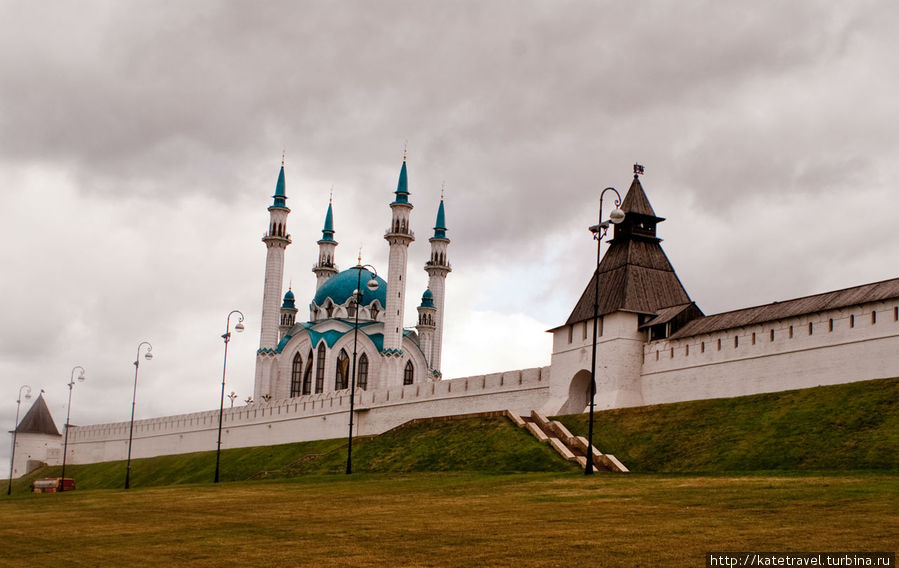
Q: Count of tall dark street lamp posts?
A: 6